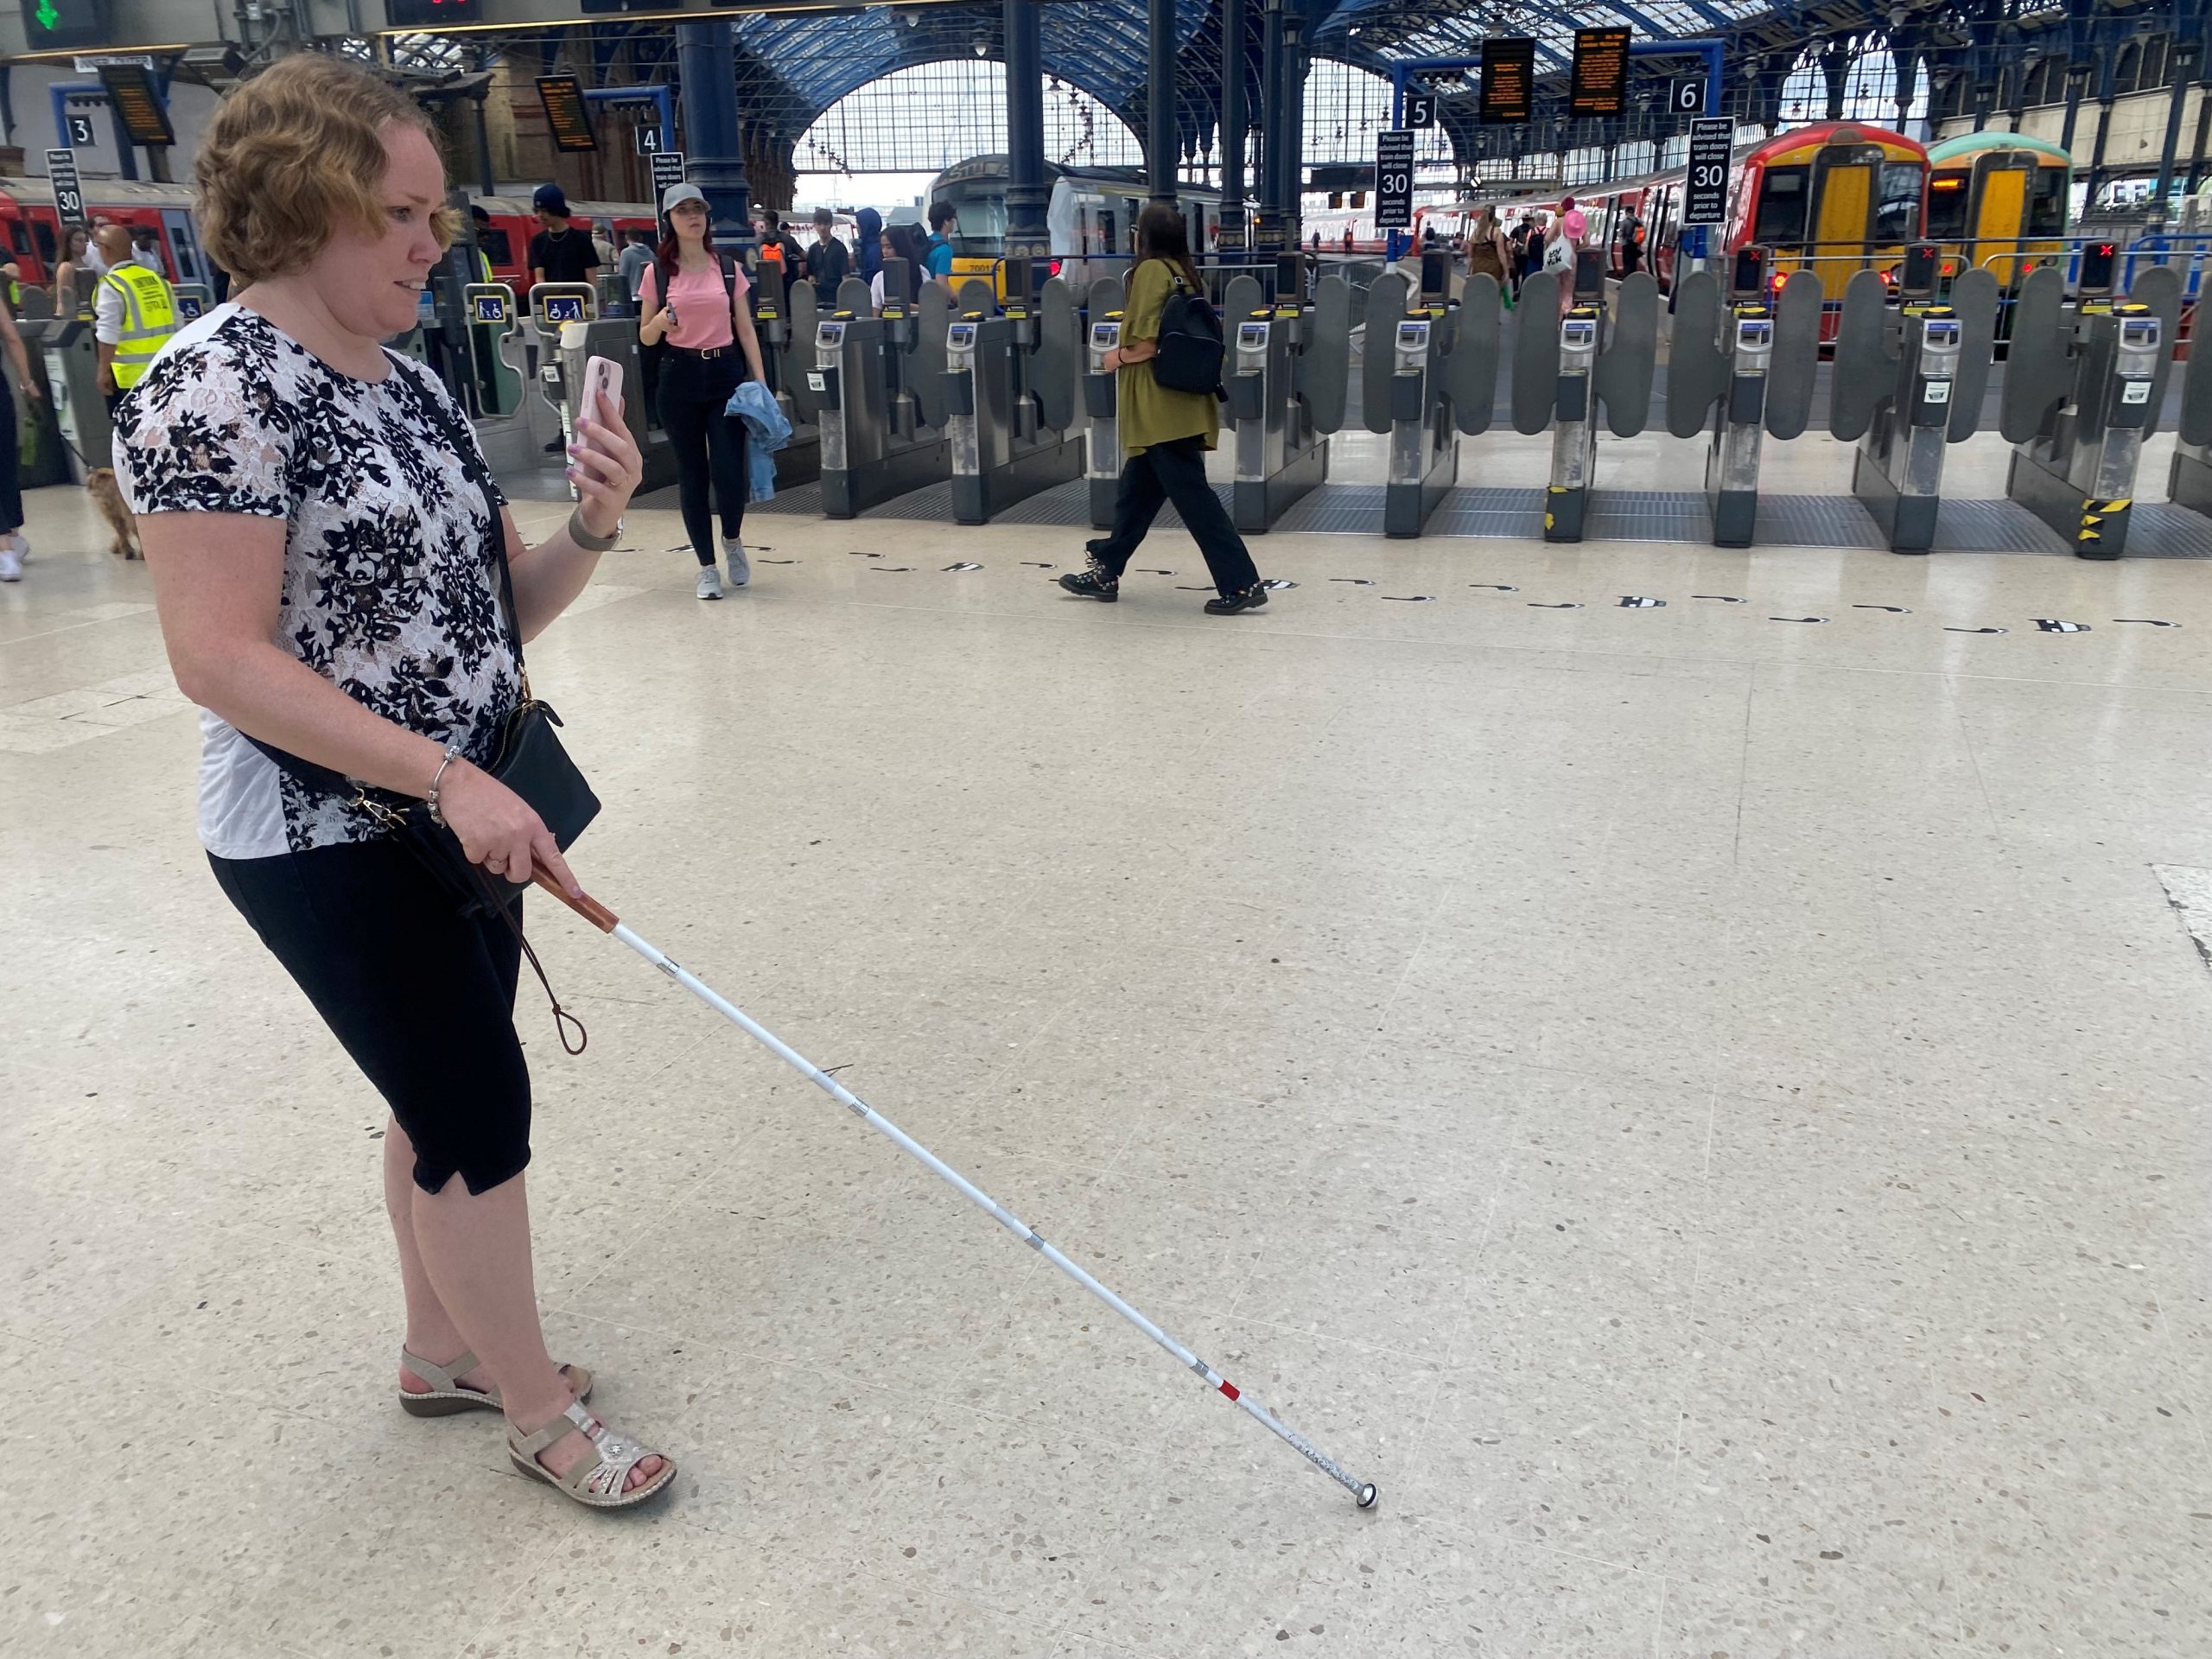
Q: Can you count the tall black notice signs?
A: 4